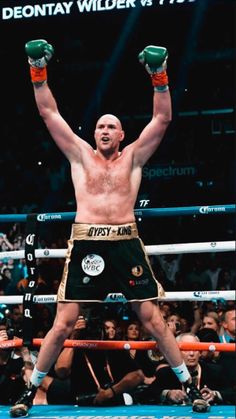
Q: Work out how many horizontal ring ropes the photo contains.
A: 4